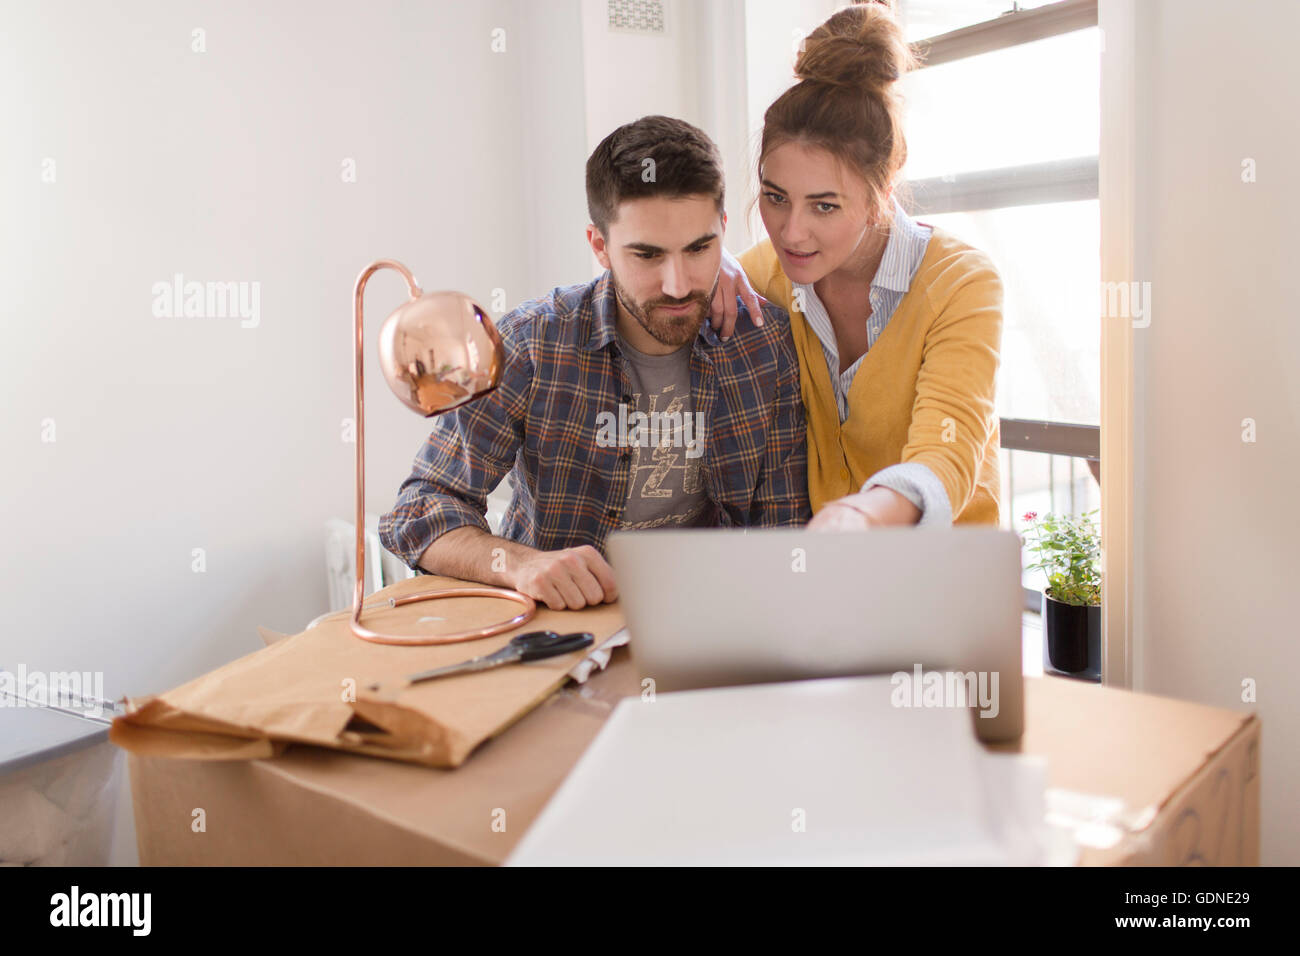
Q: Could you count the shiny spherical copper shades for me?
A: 1